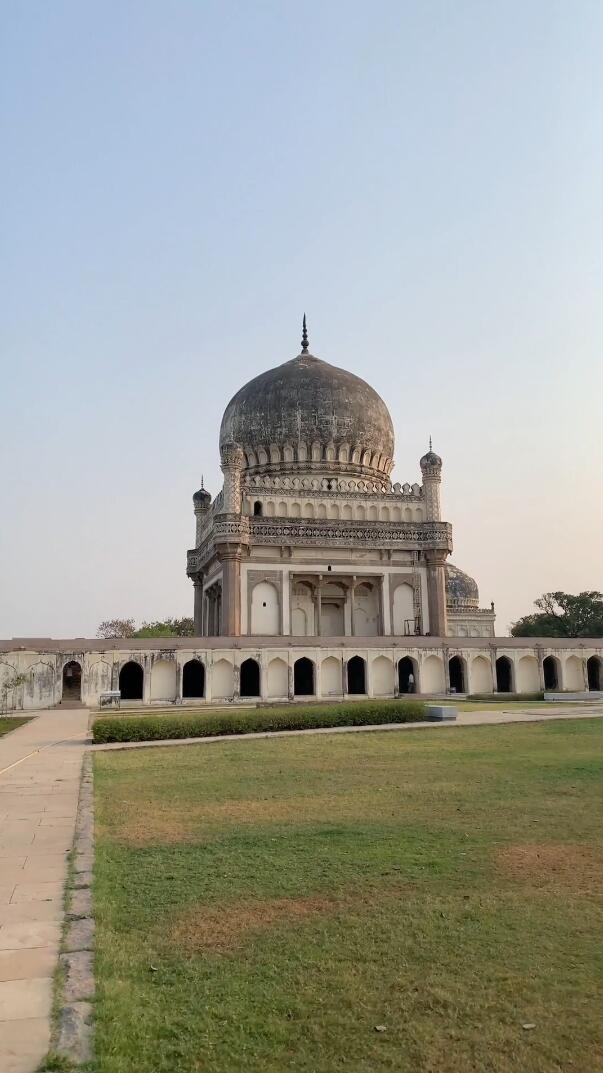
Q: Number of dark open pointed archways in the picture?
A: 11